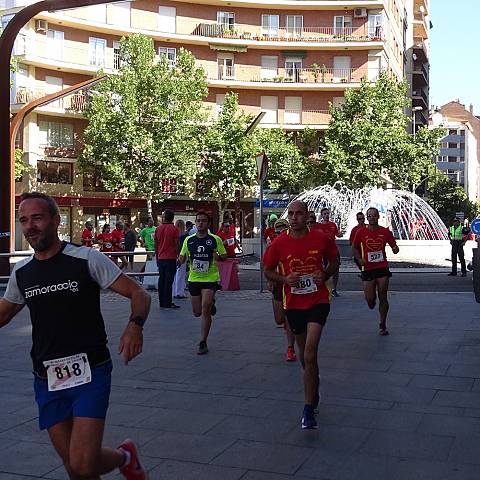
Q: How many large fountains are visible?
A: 1